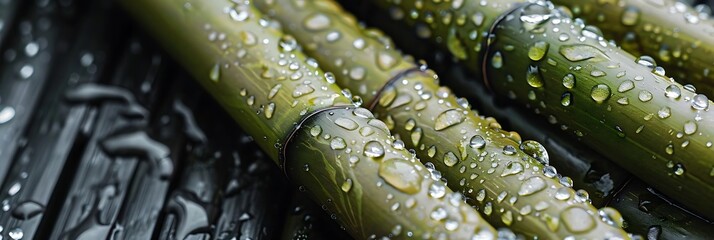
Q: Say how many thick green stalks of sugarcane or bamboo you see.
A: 4